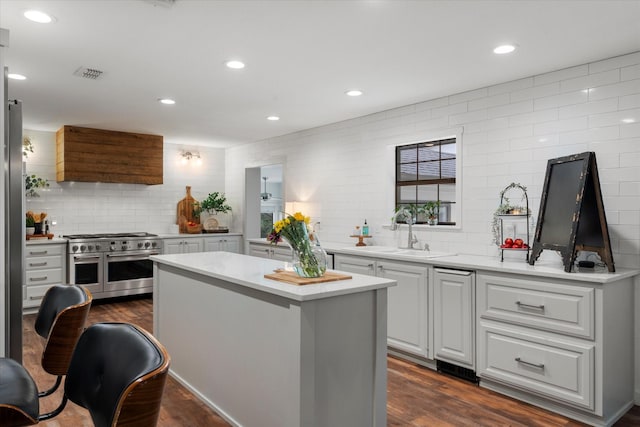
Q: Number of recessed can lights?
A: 7